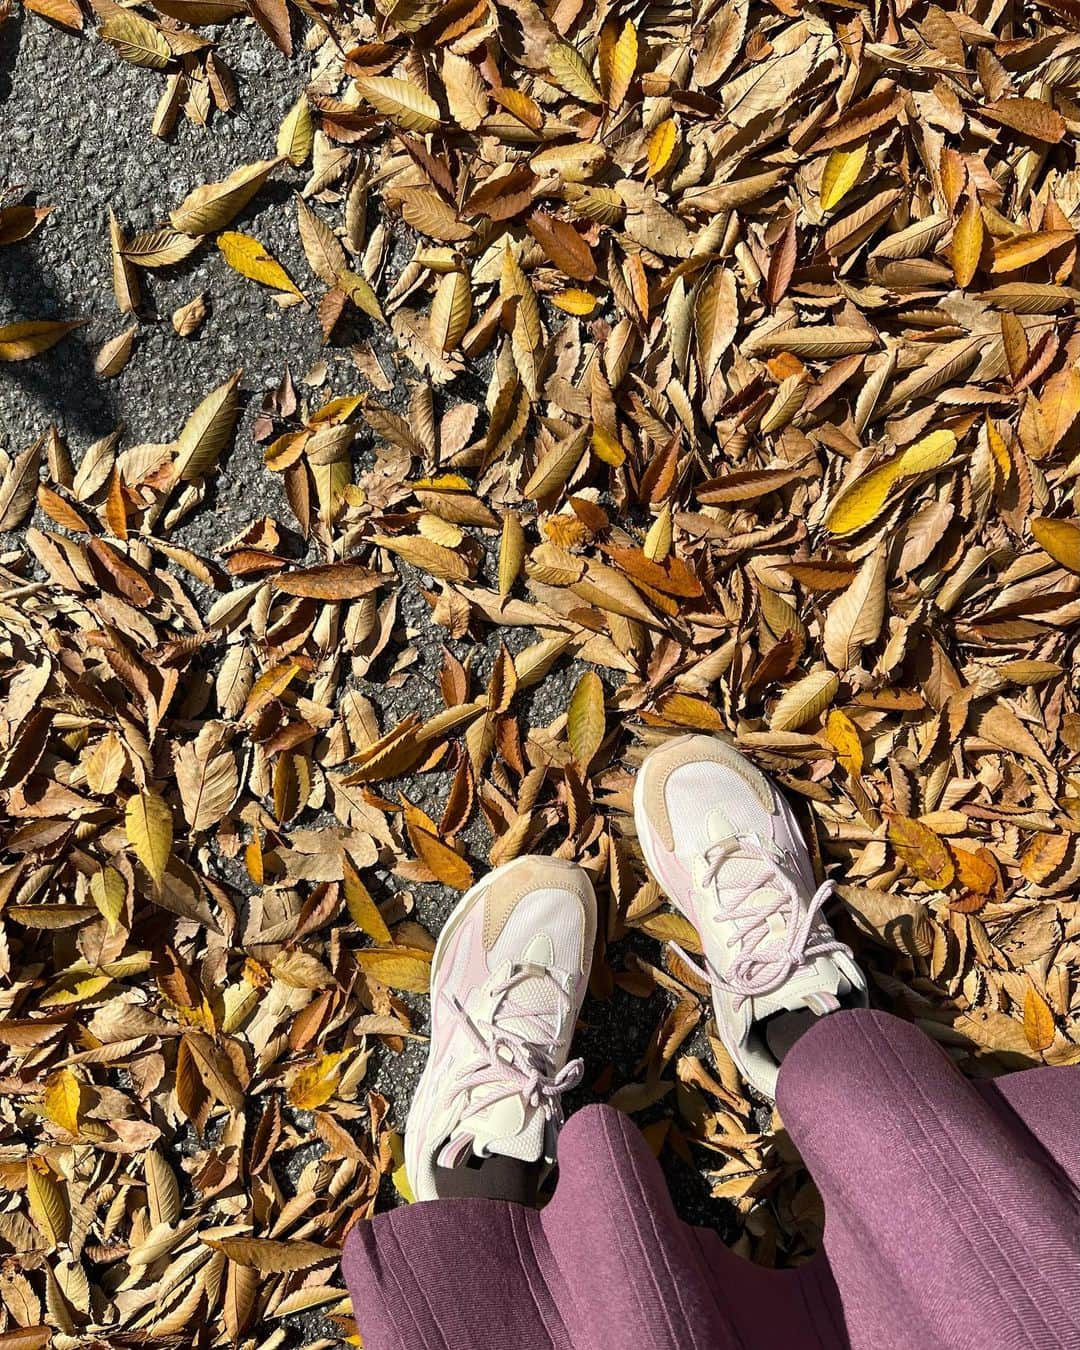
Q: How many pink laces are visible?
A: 2